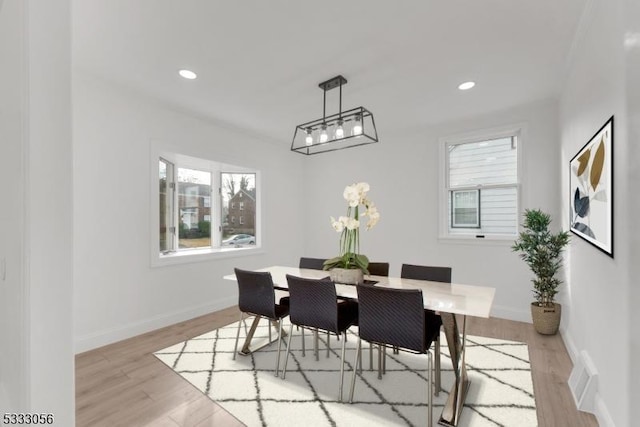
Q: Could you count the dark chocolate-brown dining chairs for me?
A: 6